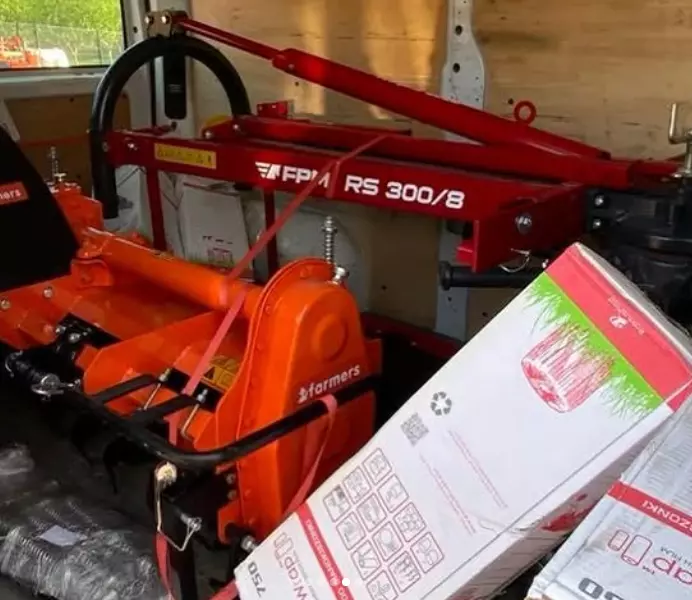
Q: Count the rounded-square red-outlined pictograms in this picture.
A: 12